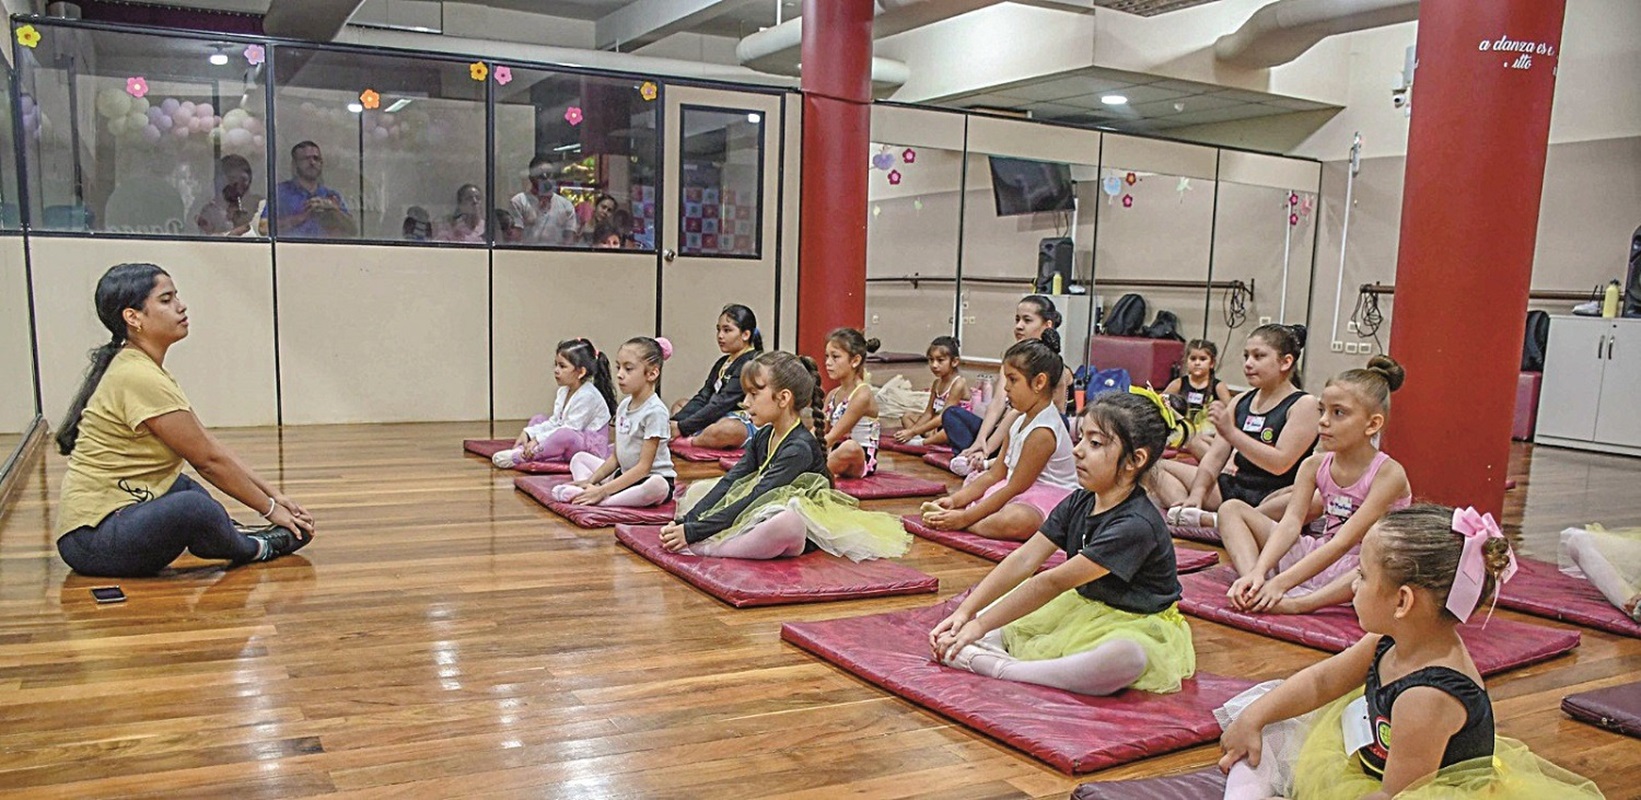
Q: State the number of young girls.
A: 13